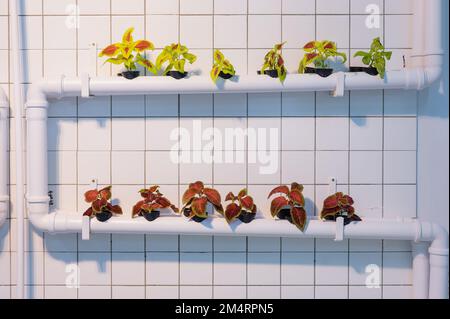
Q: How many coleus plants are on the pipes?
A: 12